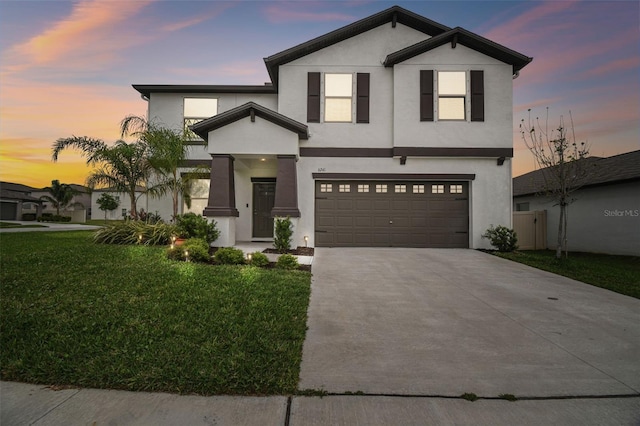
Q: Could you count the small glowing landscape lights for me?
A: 6